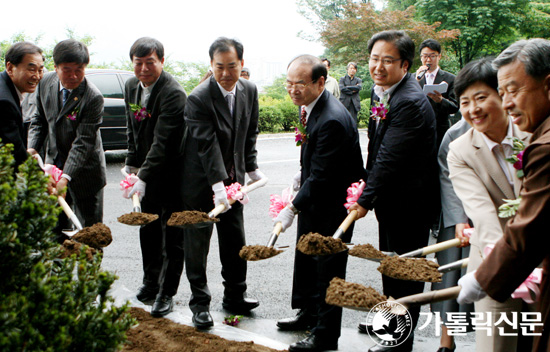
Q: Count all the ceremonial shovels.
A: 9